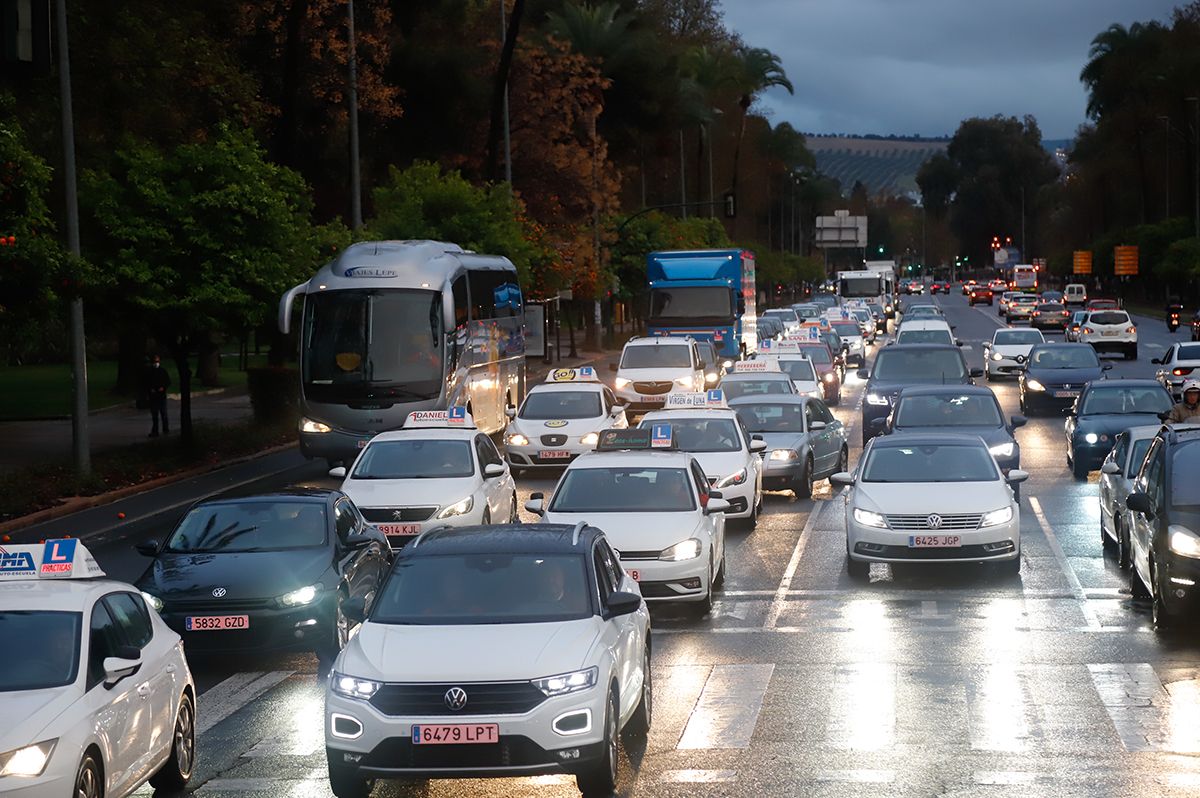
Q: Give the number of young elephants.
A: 0